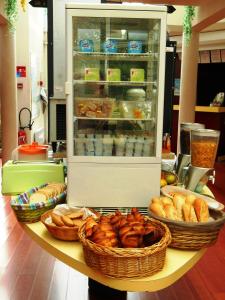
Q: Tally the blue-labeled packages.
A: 3